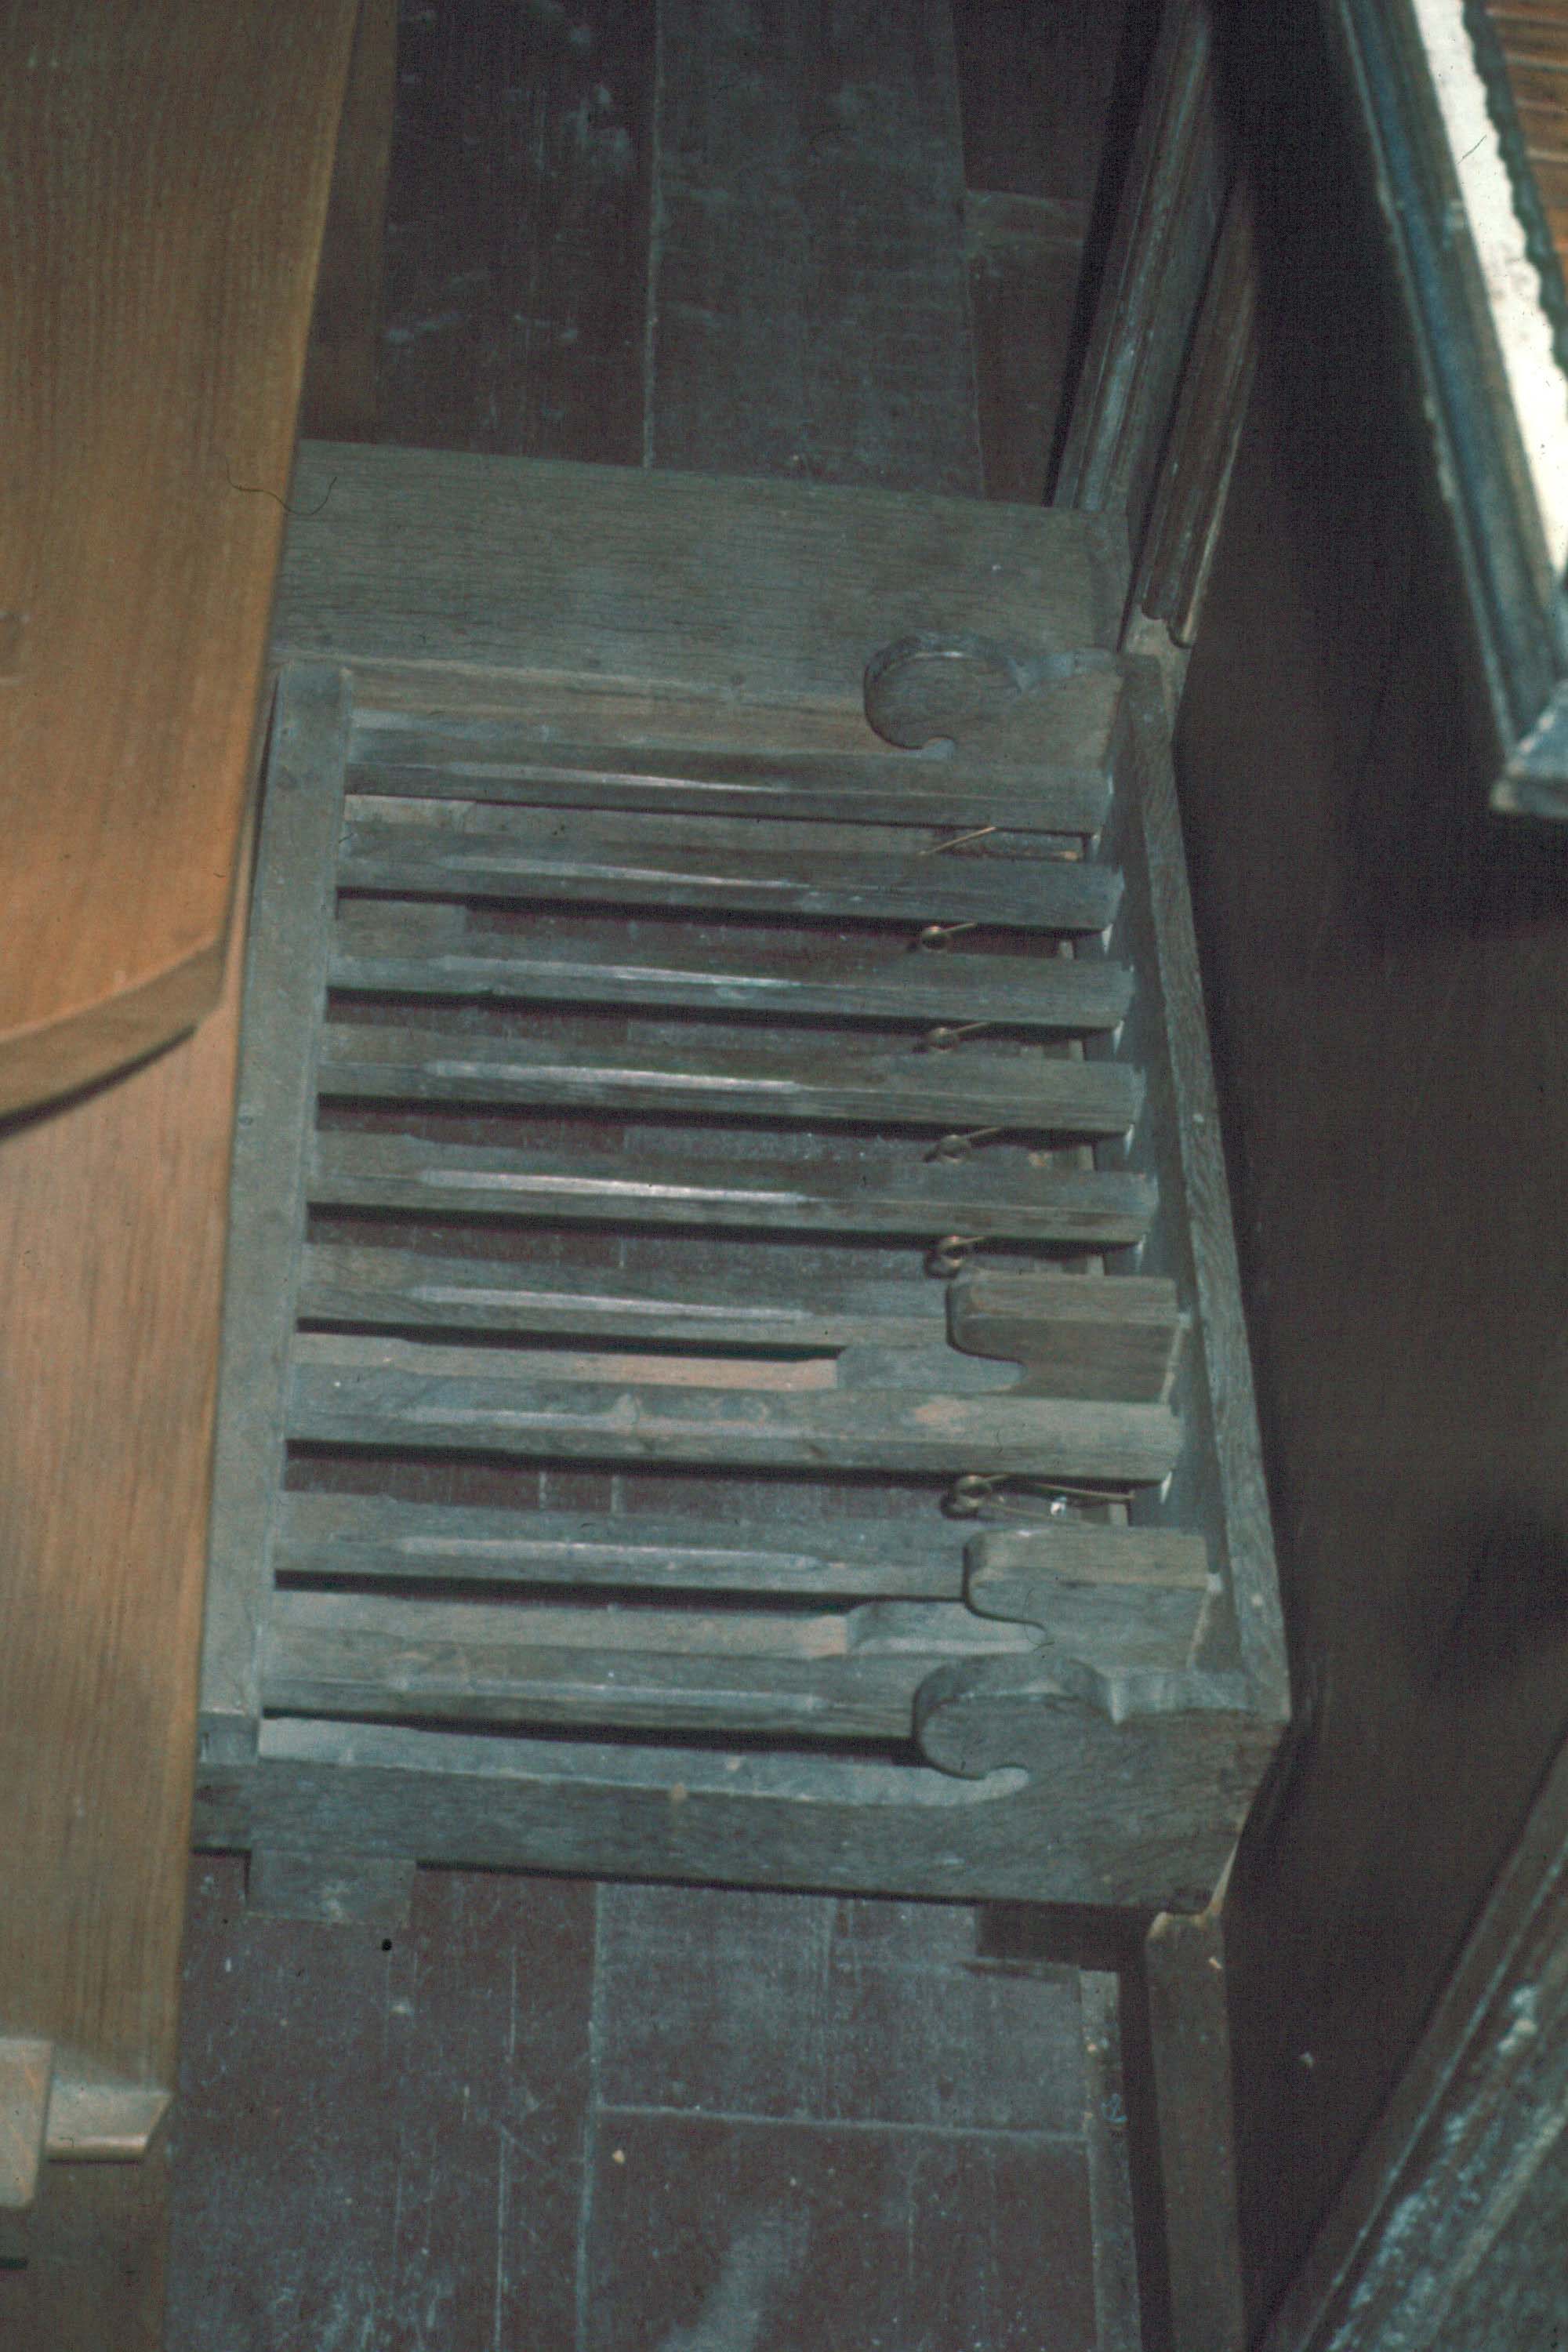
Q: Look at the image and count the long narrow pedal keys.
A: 9